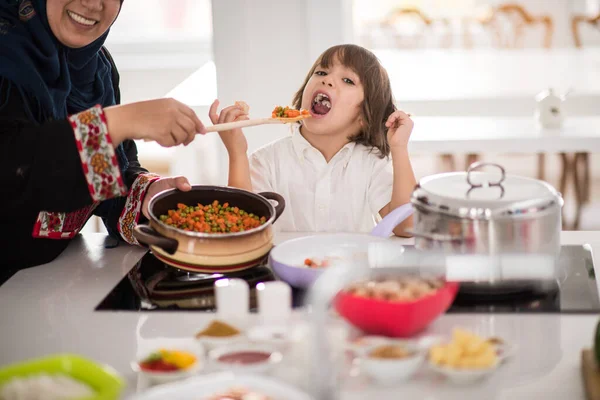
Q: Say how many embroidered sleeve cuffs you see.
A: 2